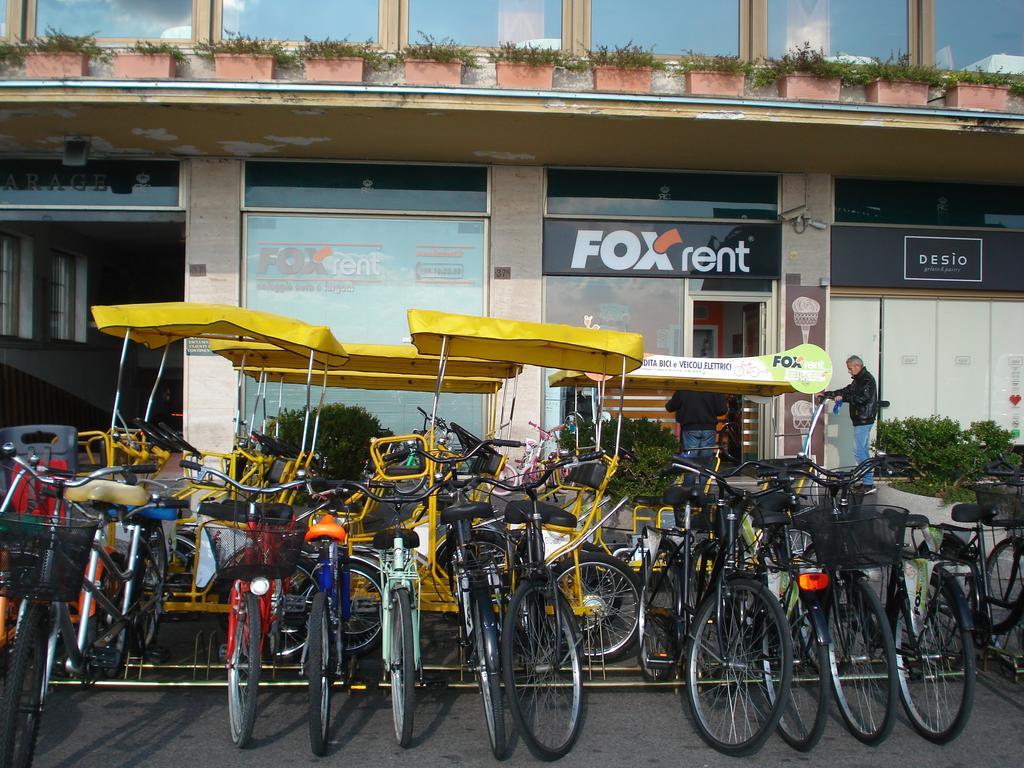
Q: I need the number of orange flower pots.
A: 11